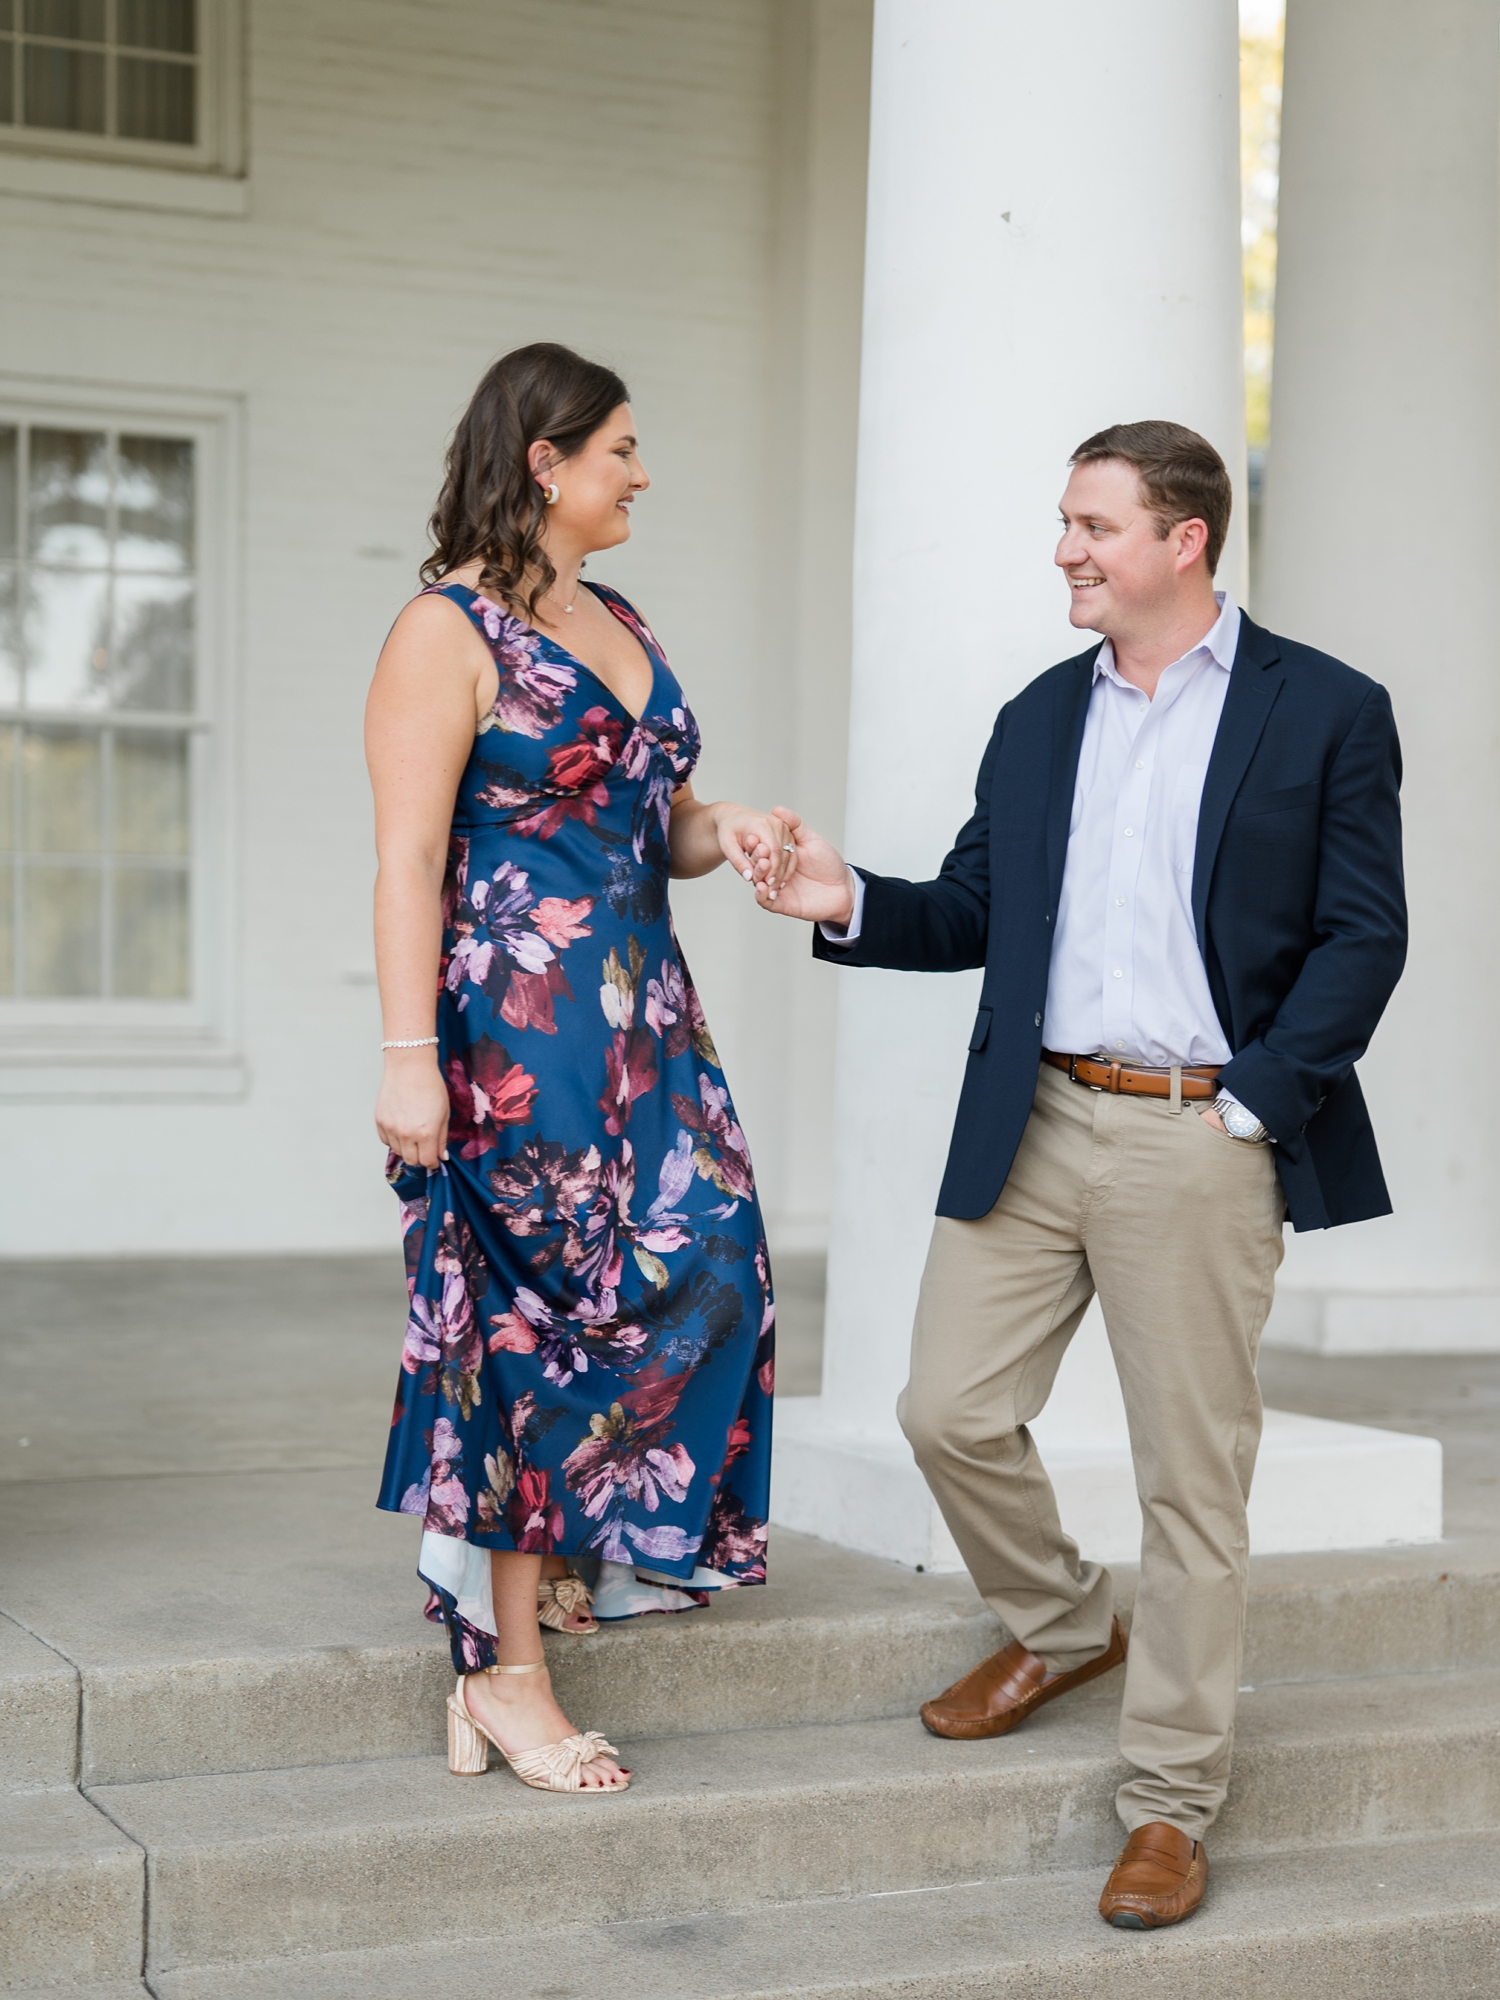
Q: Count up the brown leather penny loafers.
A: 2